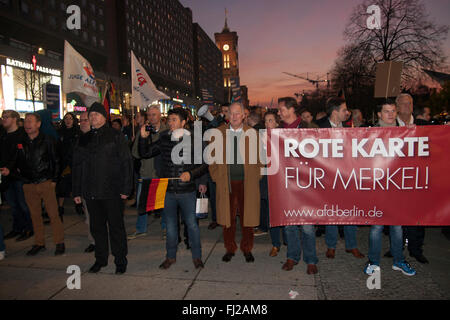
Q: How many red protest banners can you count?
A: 1